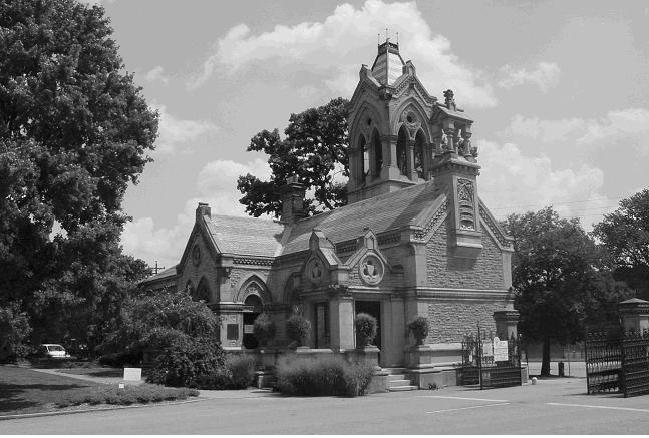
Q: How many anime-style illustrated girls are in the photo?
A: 0